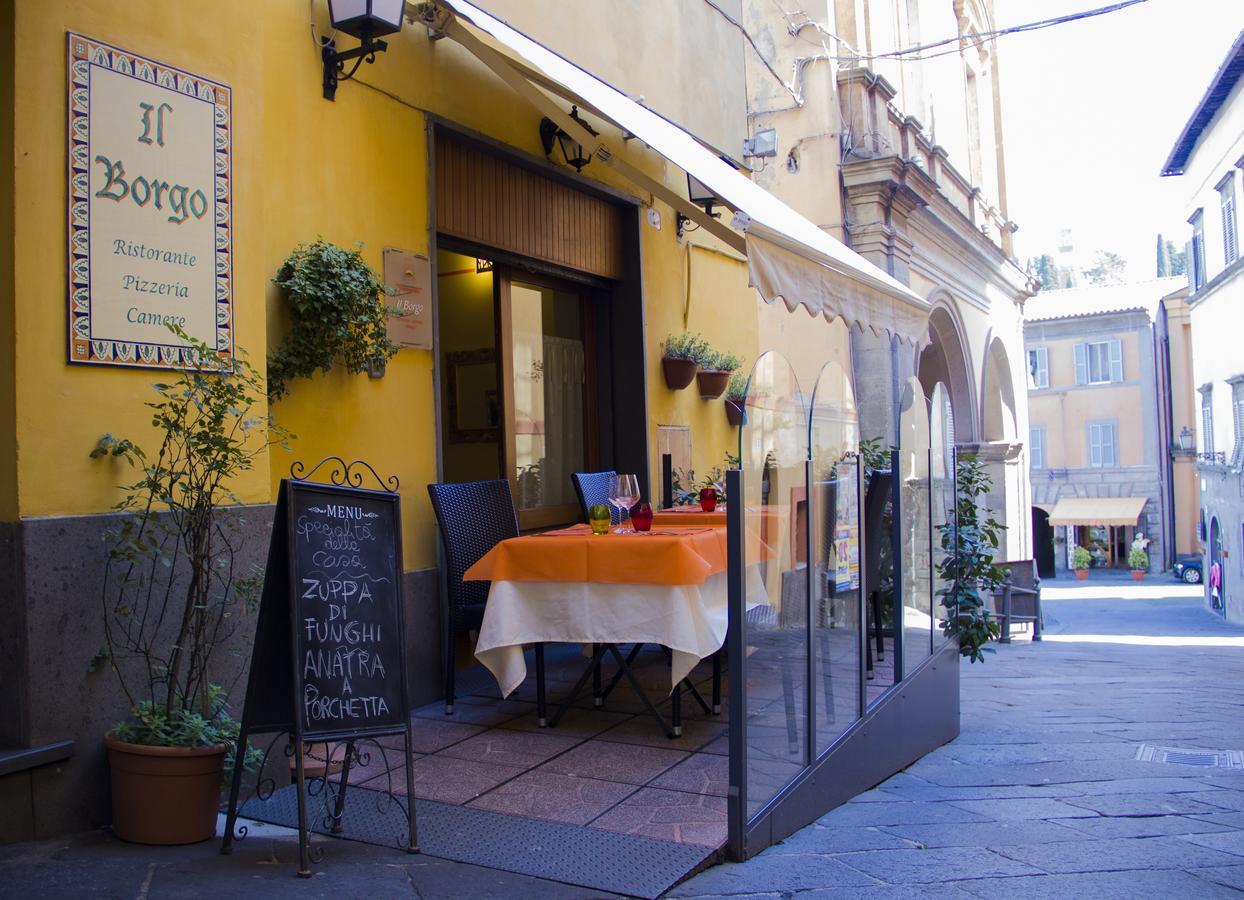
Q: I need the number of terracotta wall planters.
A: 3